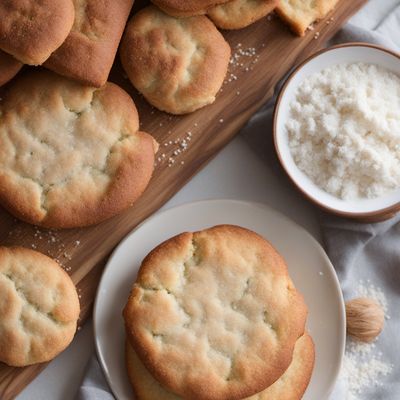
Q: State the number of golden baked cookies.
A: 11